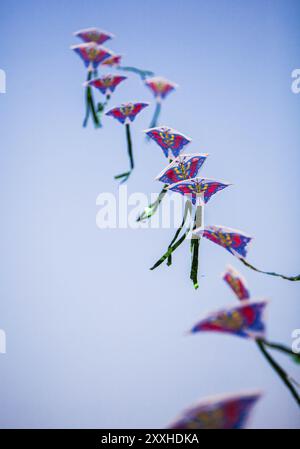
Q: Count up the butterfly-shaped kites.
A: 13